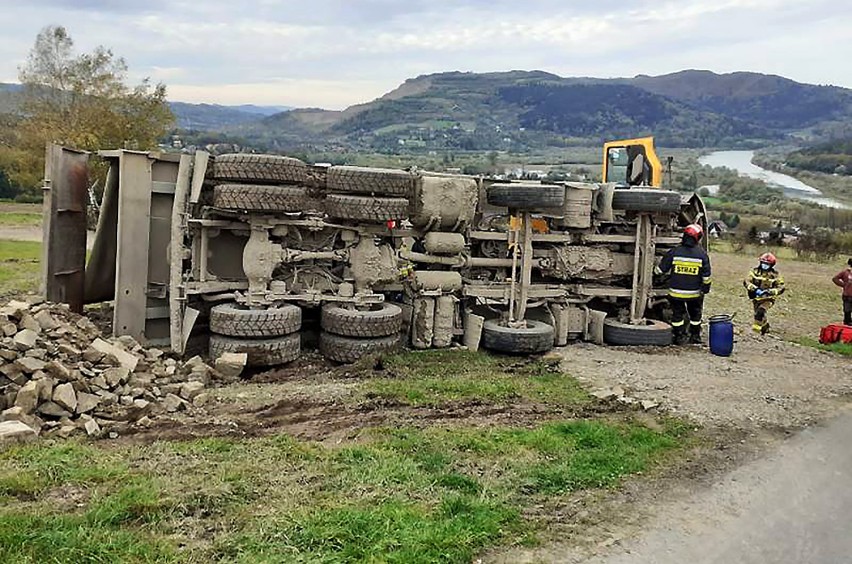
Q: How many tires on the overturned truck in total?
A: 12